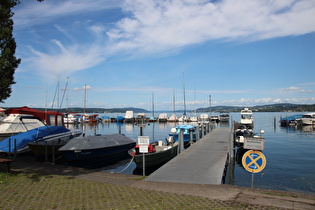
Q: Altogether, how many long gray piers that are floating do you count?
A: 1